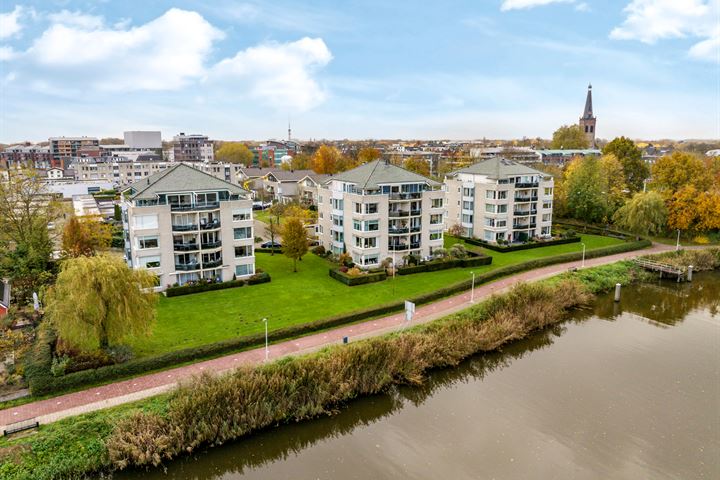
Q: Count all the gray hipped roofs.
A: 3